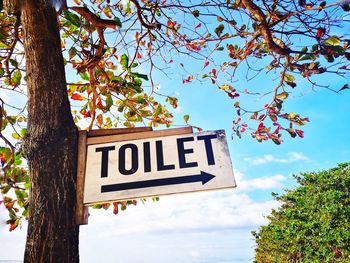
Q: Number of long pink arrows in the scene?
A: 0